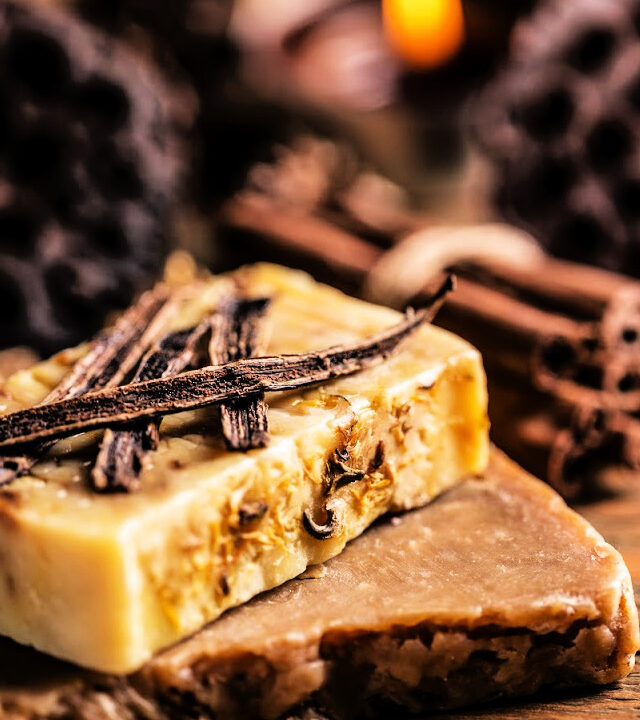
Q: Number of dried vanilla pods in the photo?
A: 4